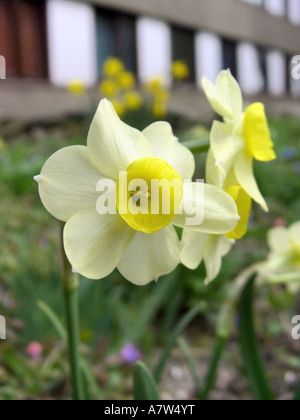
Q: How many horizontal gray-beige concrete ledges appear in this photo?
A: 2